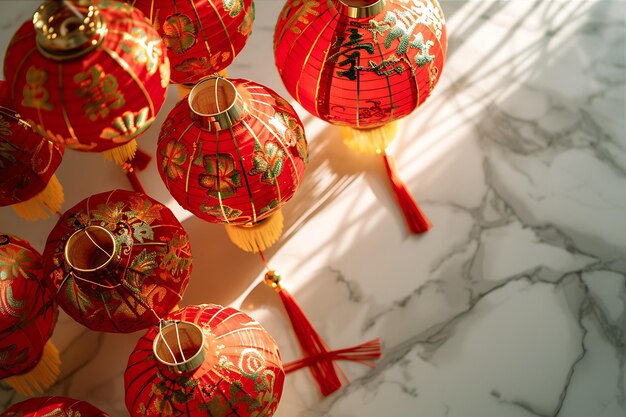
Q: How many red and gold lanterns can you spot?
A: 9